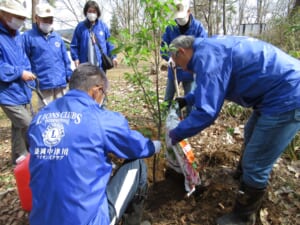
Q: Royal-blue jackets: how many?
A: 6